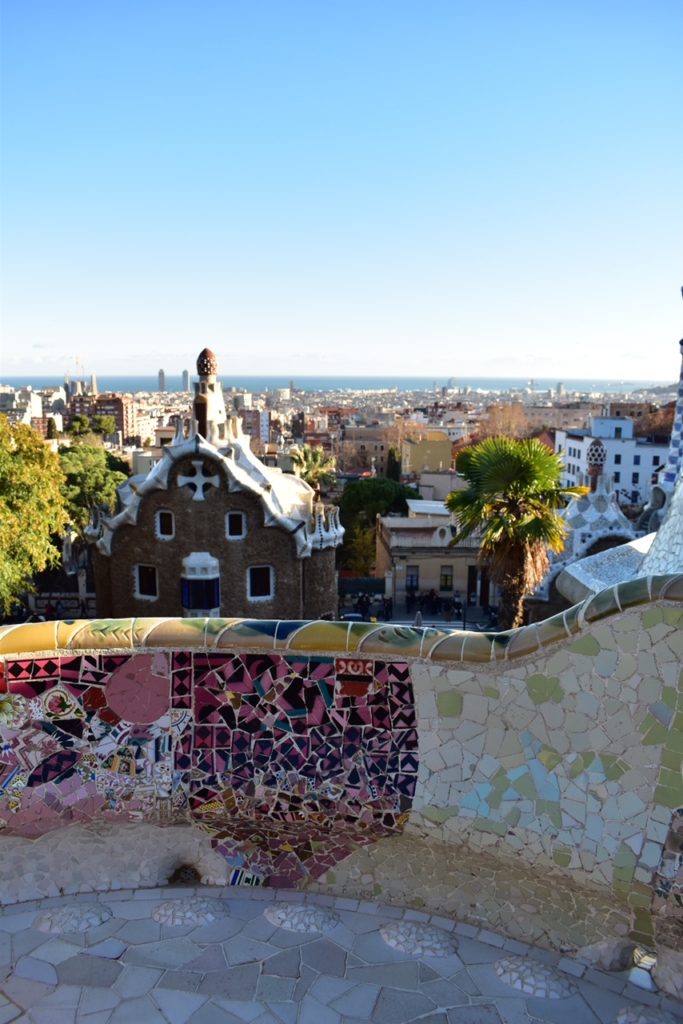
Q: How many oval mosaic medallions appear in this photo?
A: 6